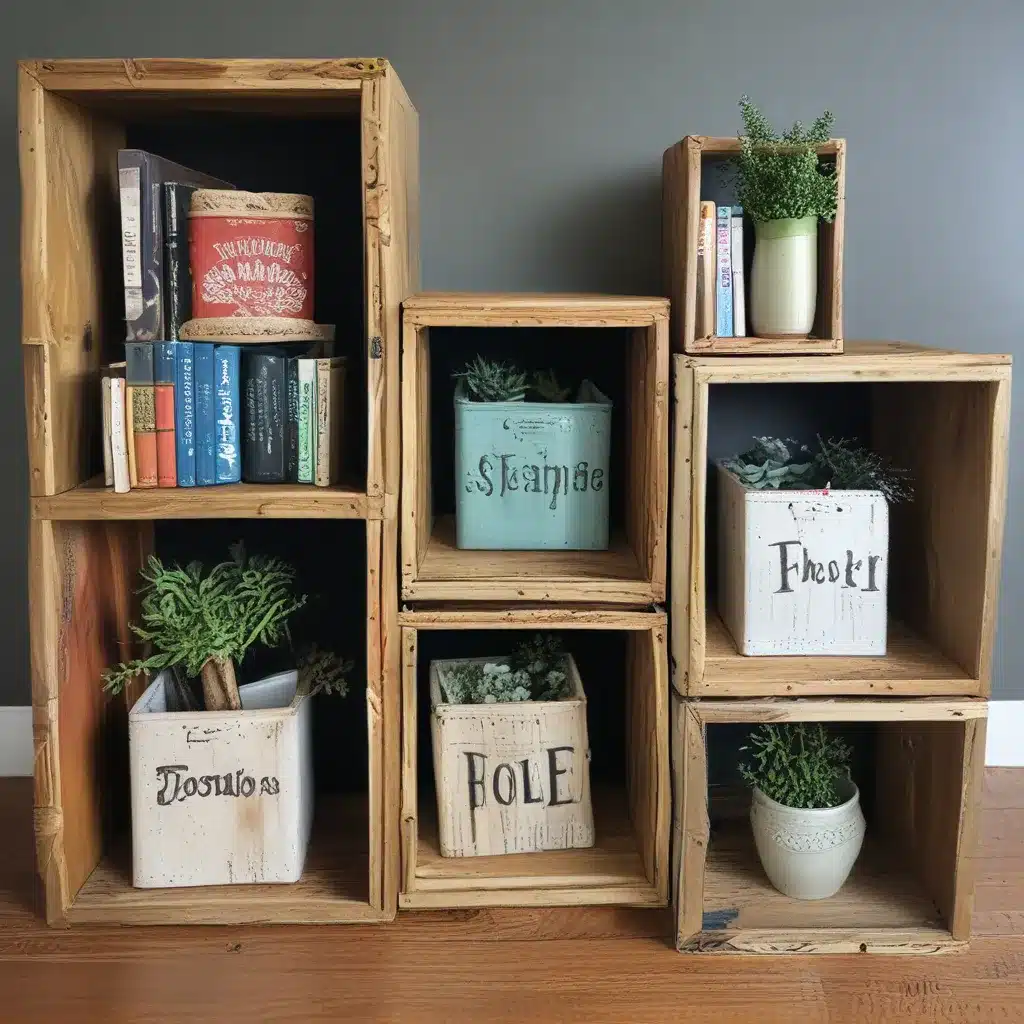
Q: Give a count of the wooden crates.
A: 7